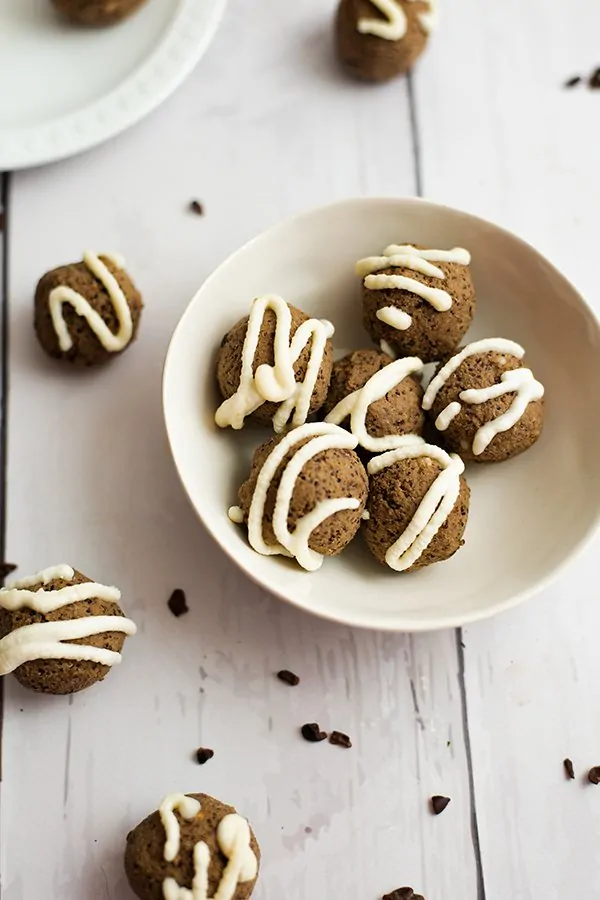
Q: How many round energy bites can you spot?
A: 11